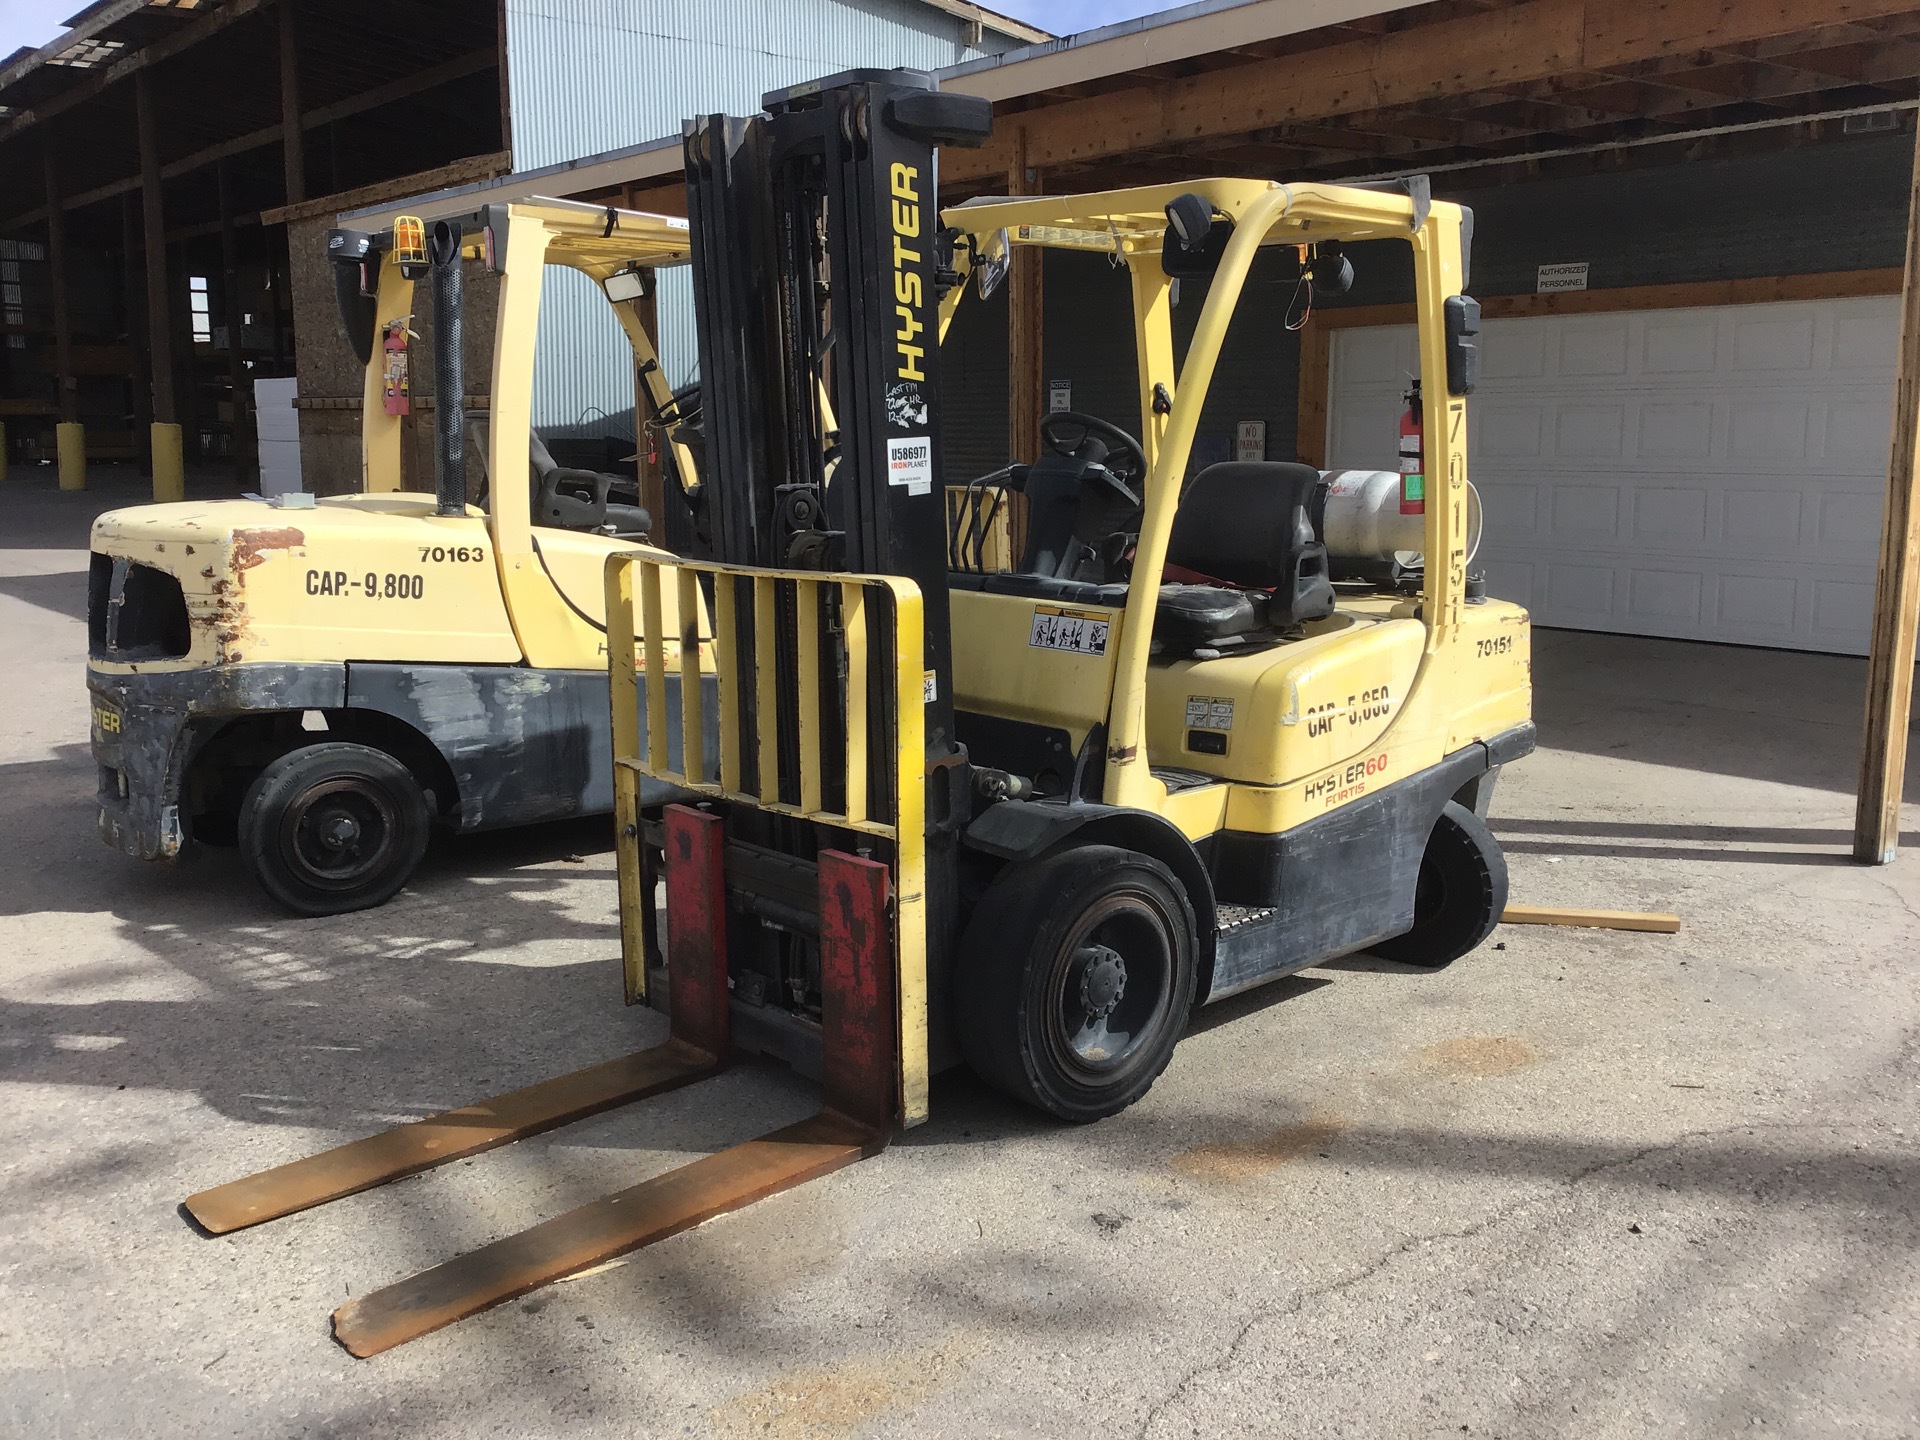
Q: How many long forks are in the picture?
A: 2